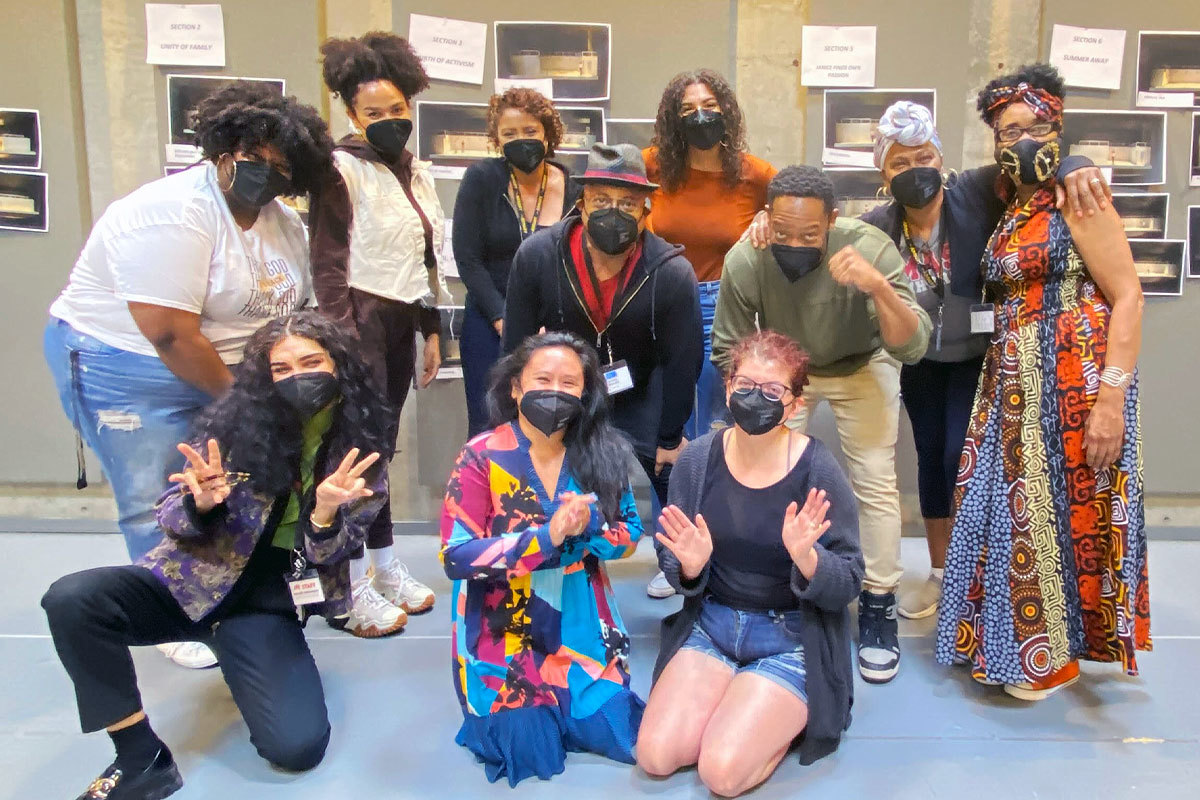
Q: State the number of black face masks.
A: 10